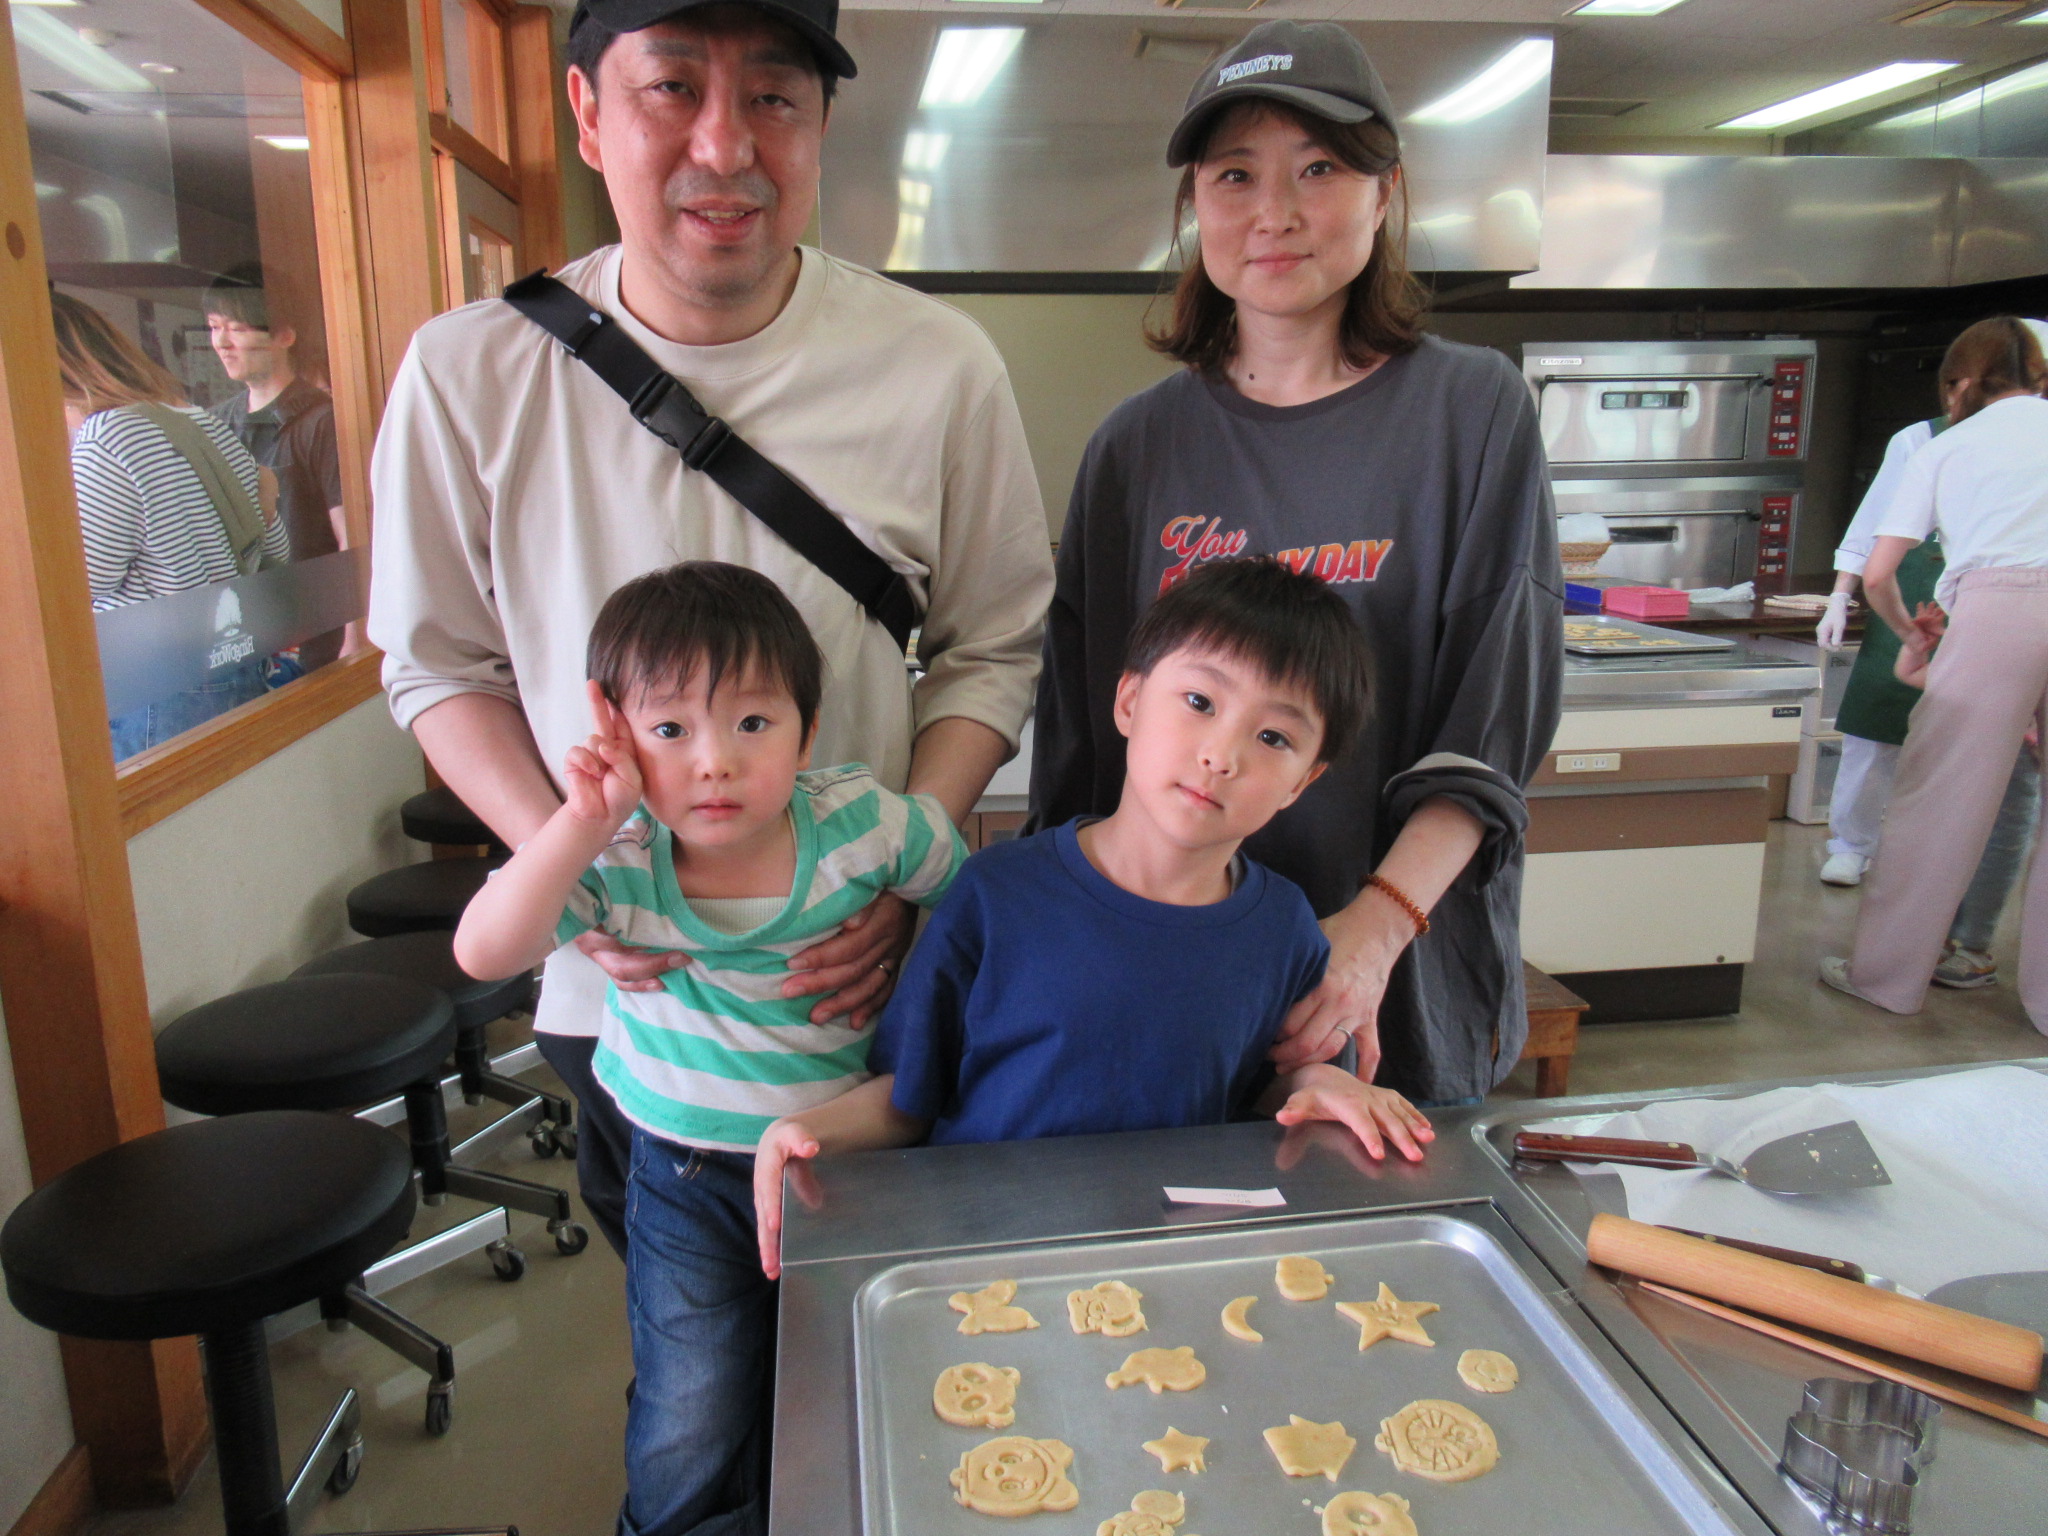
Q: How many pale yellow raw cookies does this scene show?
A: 14